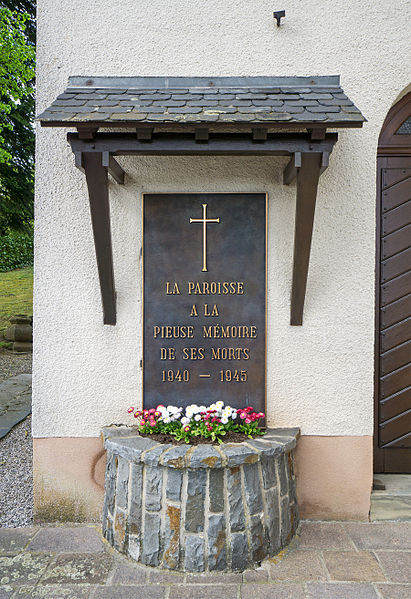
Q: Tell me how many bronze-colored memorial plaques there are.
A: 1